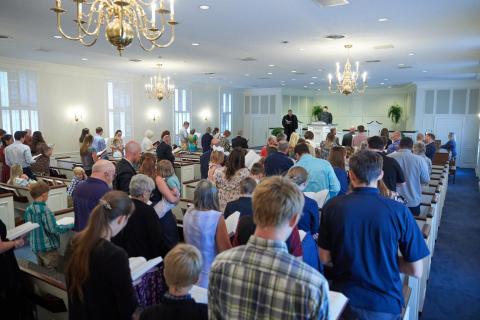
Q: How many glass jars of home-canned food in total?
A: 0